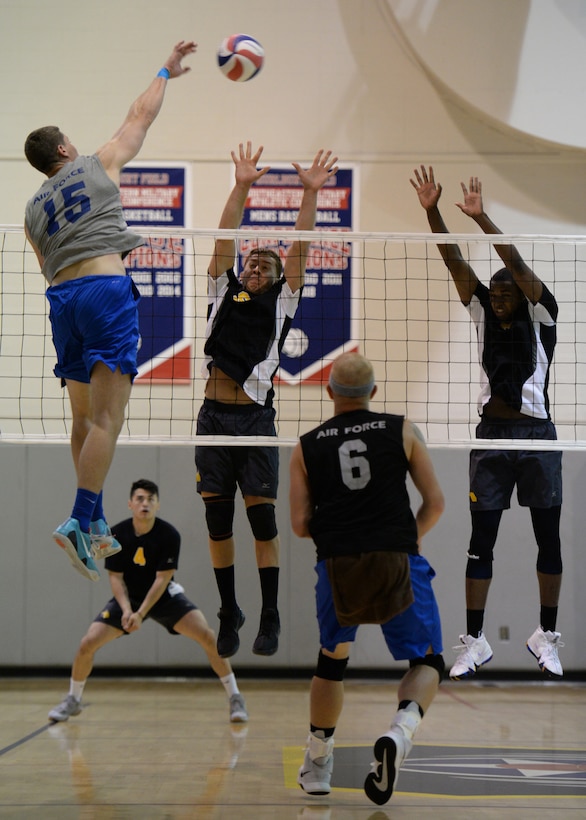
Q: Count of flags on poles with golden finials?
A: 0